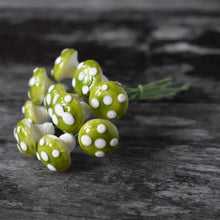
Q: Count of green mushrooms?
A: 10